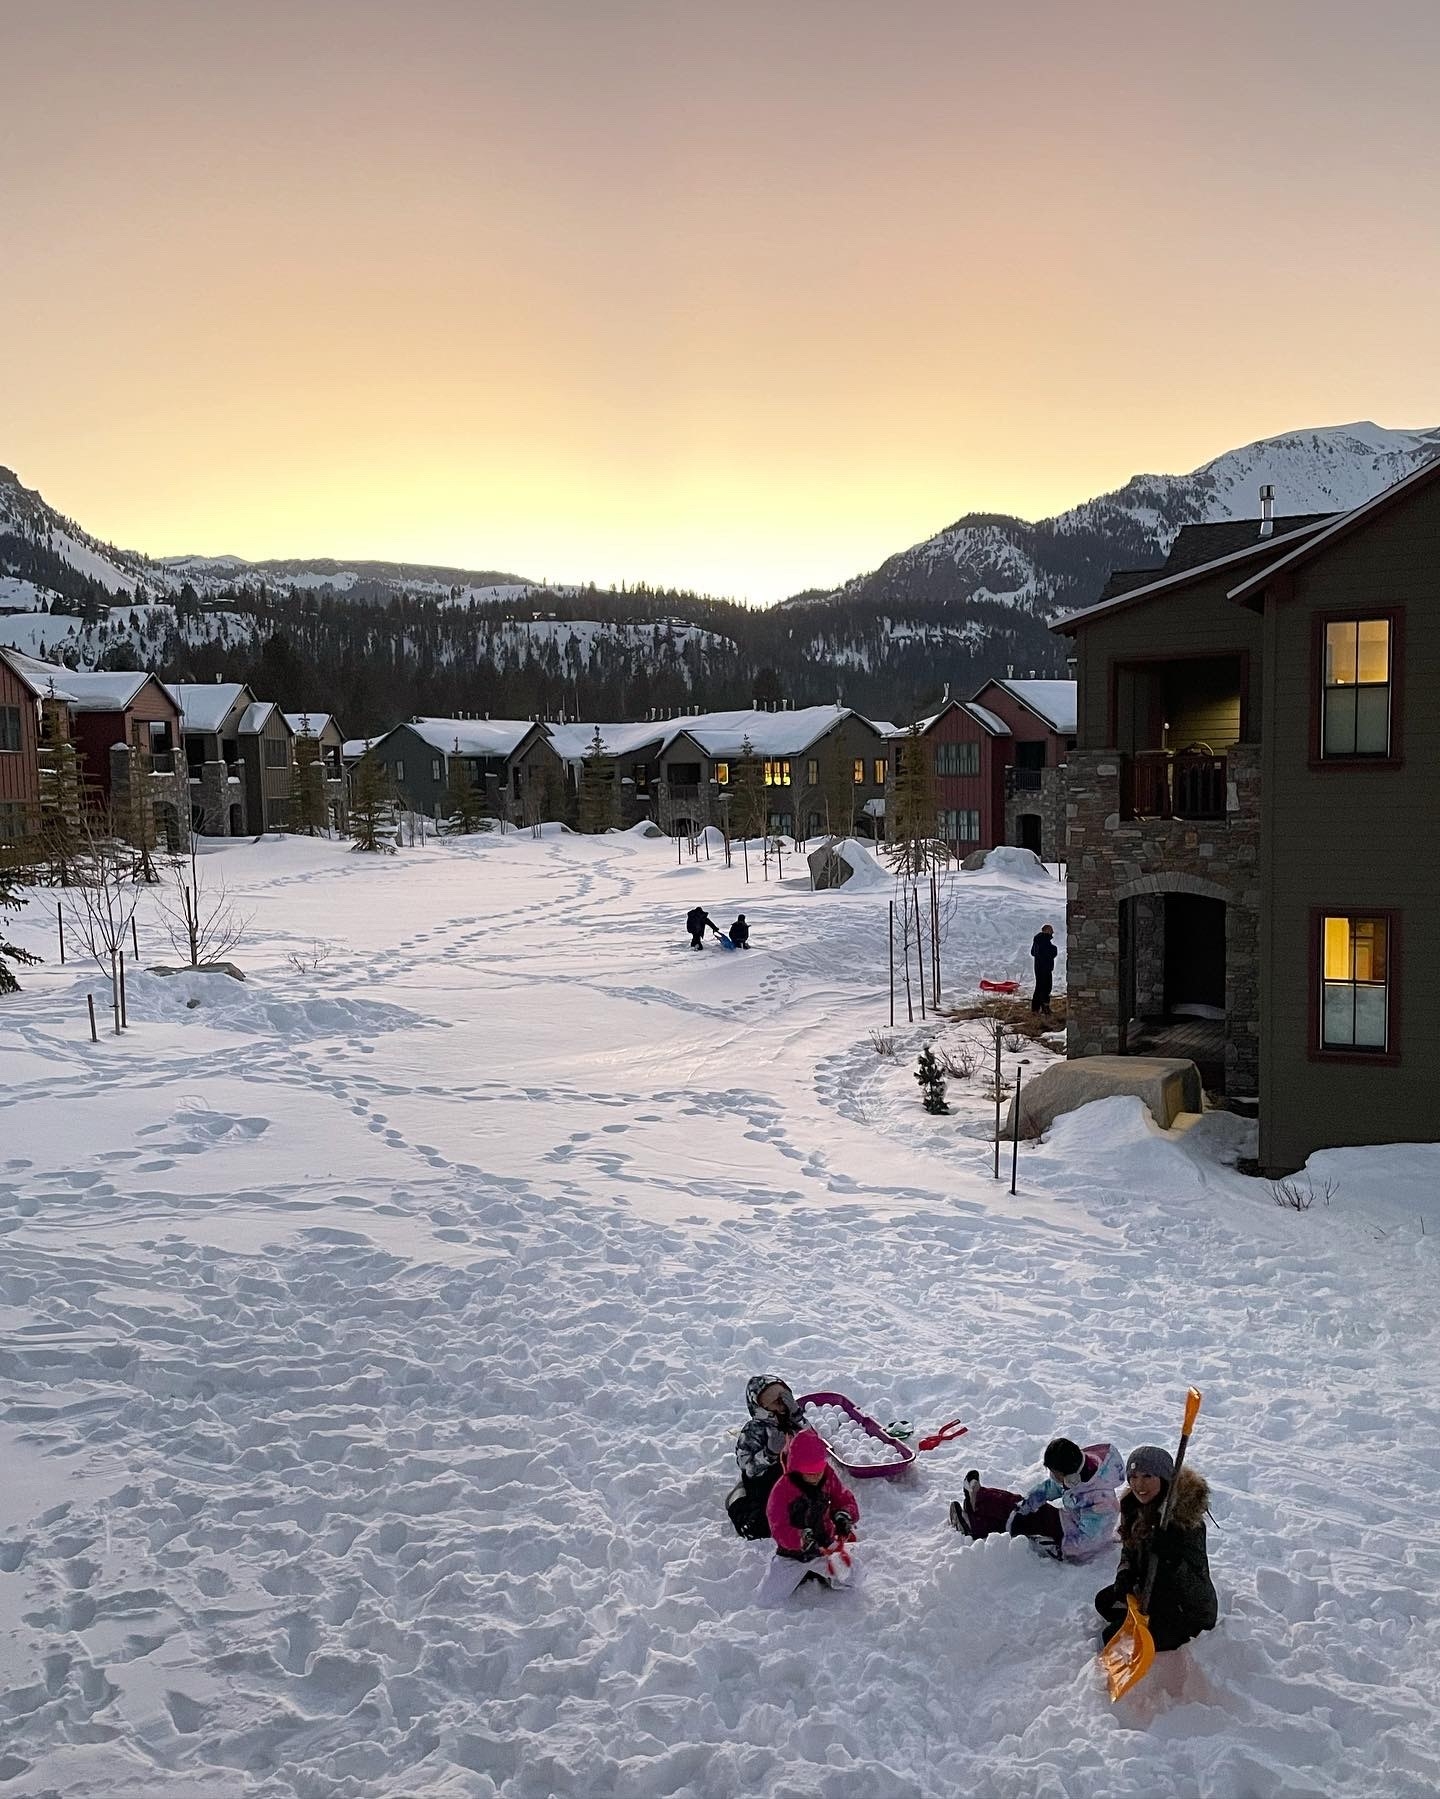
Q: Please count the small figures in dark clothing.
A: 3